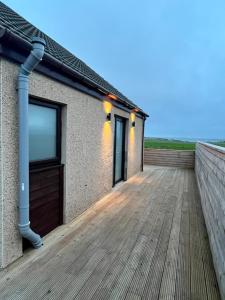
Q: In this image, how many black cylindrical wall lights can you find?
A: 2